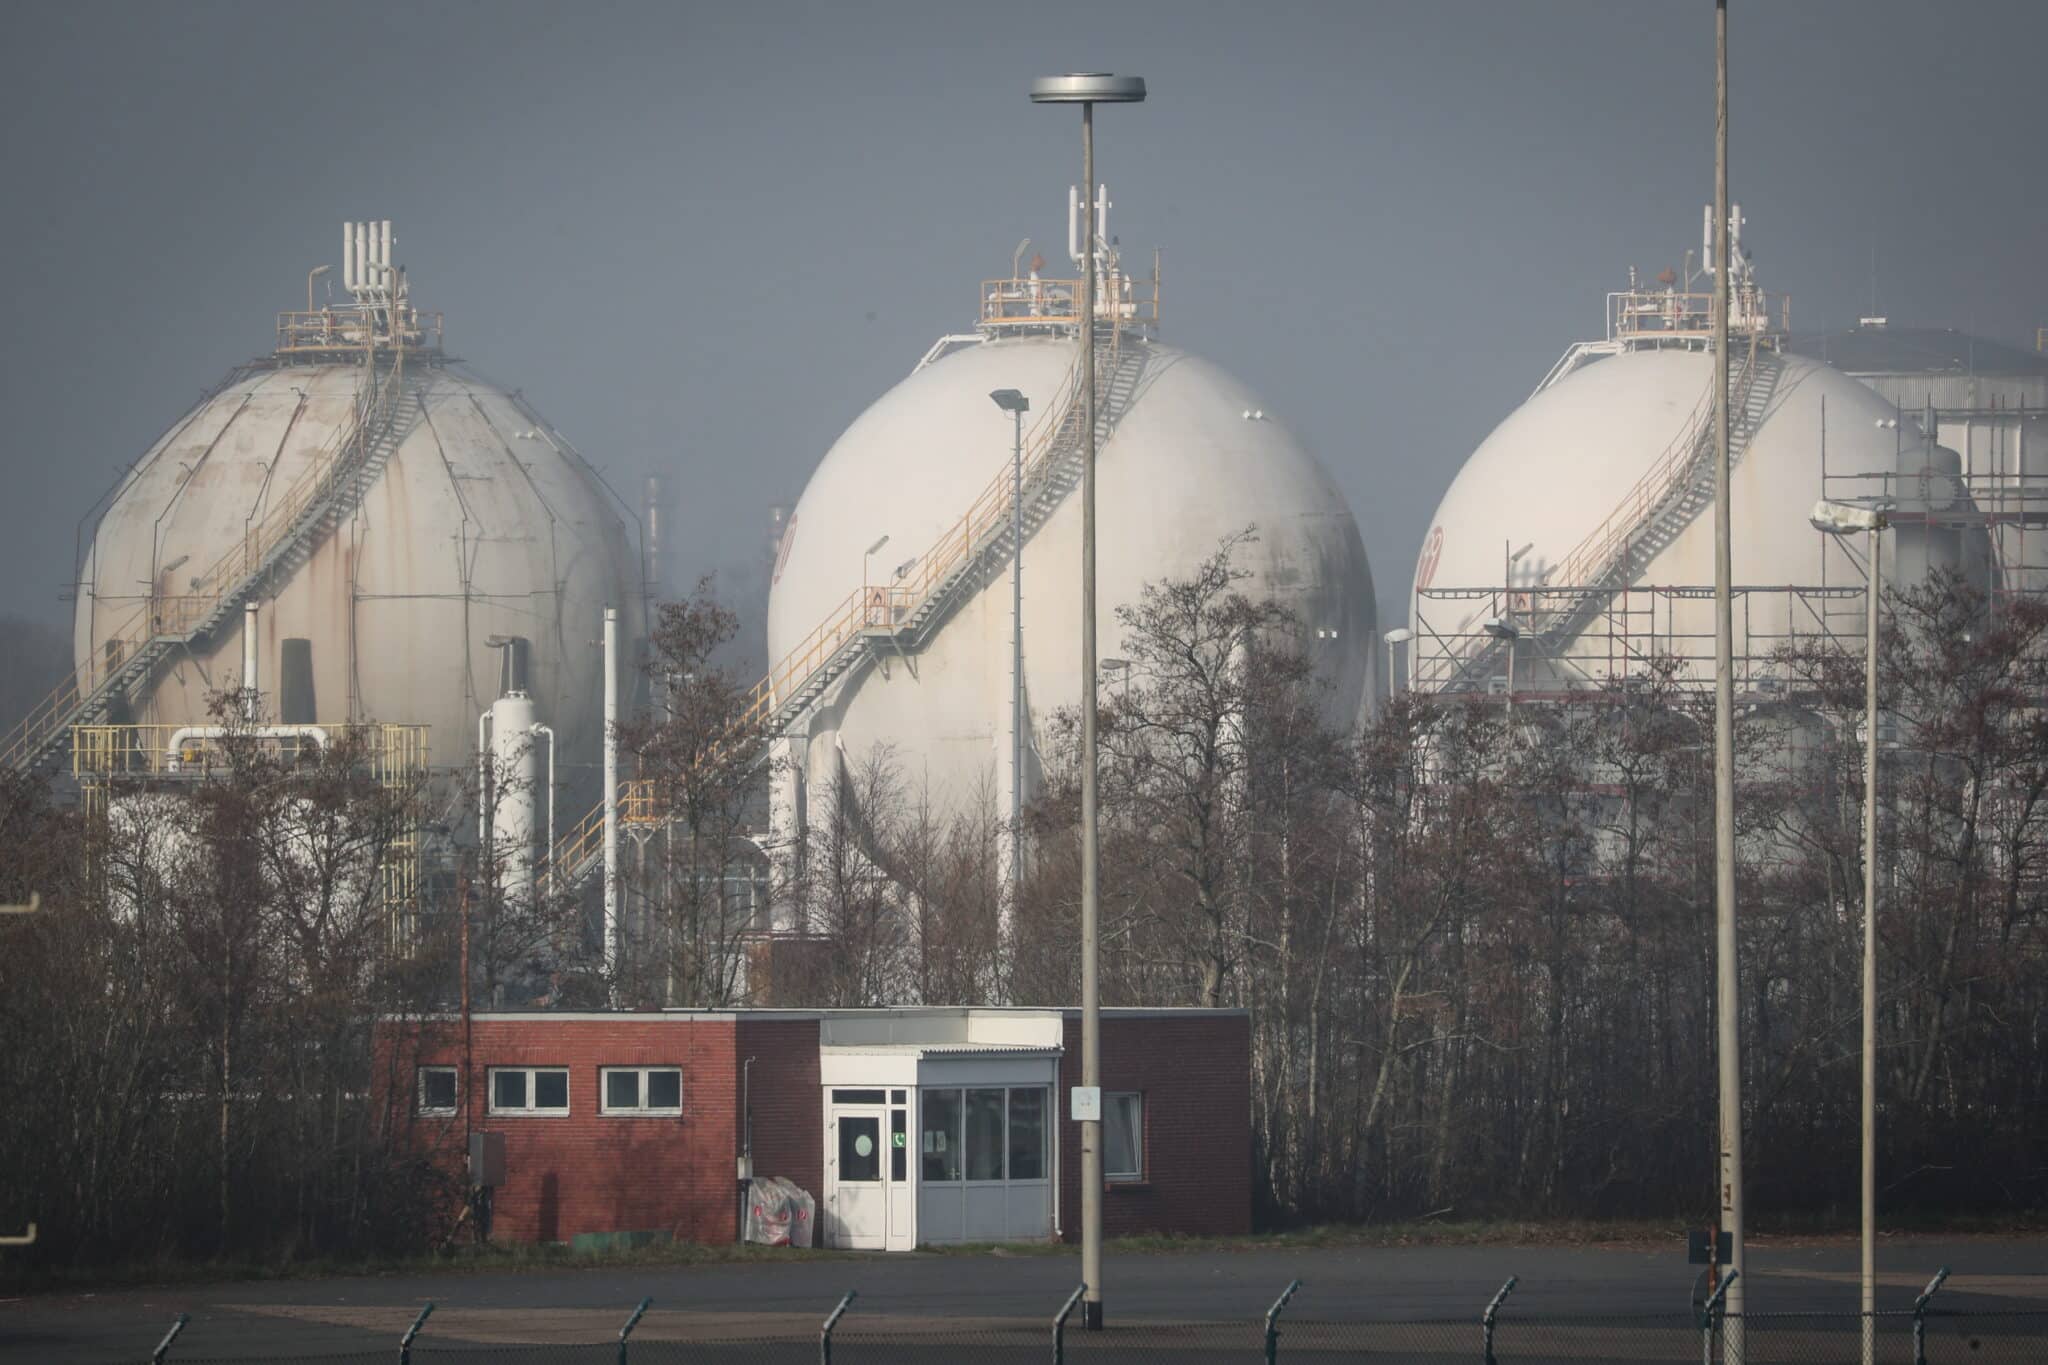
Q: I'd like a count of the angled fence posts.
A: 9